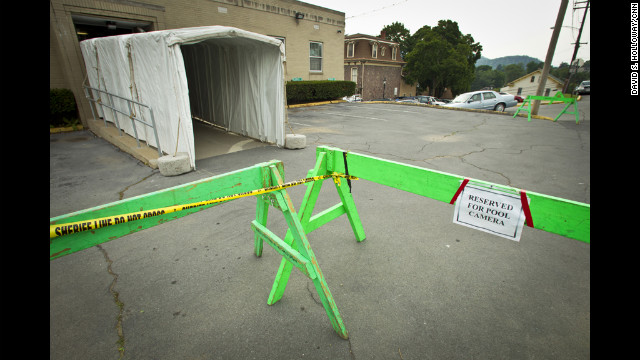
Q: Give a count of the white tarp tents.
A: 1